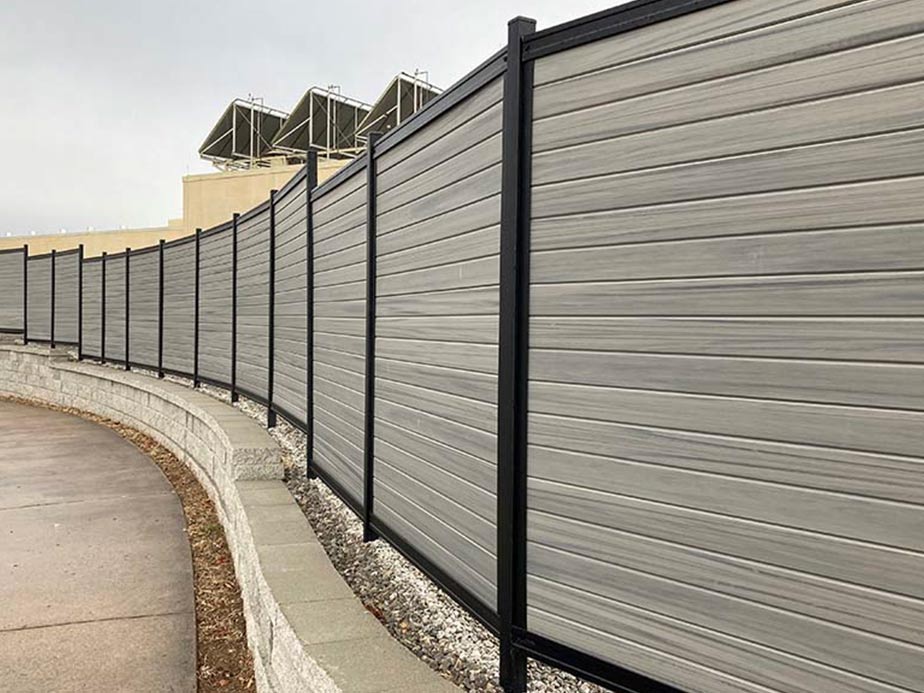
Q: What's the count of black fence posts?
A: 12